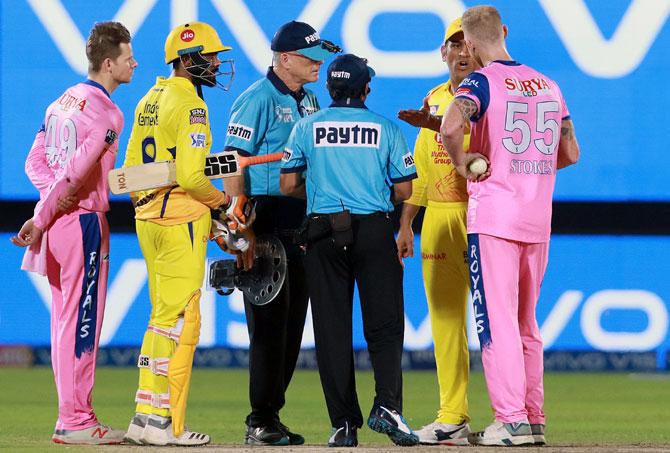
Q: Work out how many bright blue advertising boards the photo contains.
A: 2